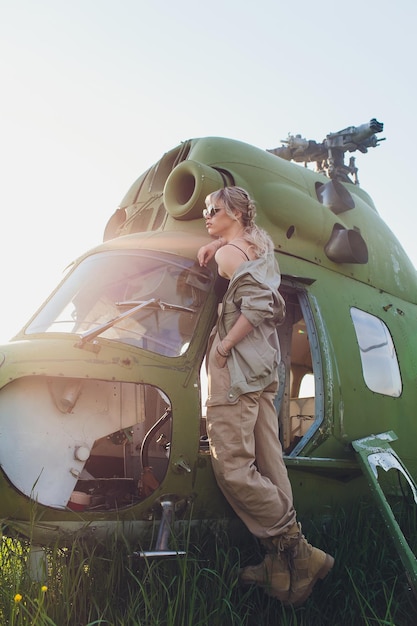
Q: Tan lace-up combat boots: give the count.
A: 2